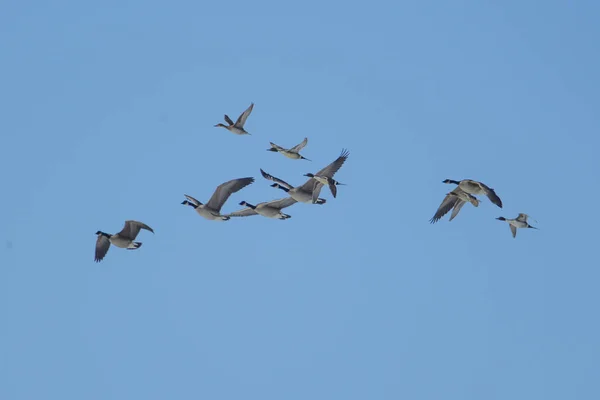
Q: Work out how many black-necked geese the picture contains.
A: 5